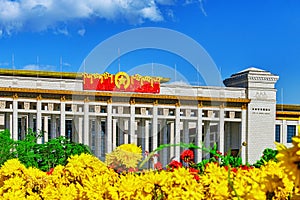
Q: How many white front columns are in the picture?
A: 11